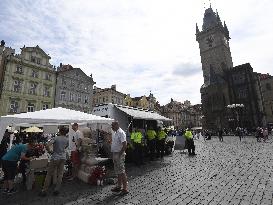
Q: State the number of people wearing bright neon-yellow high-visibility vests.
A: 4